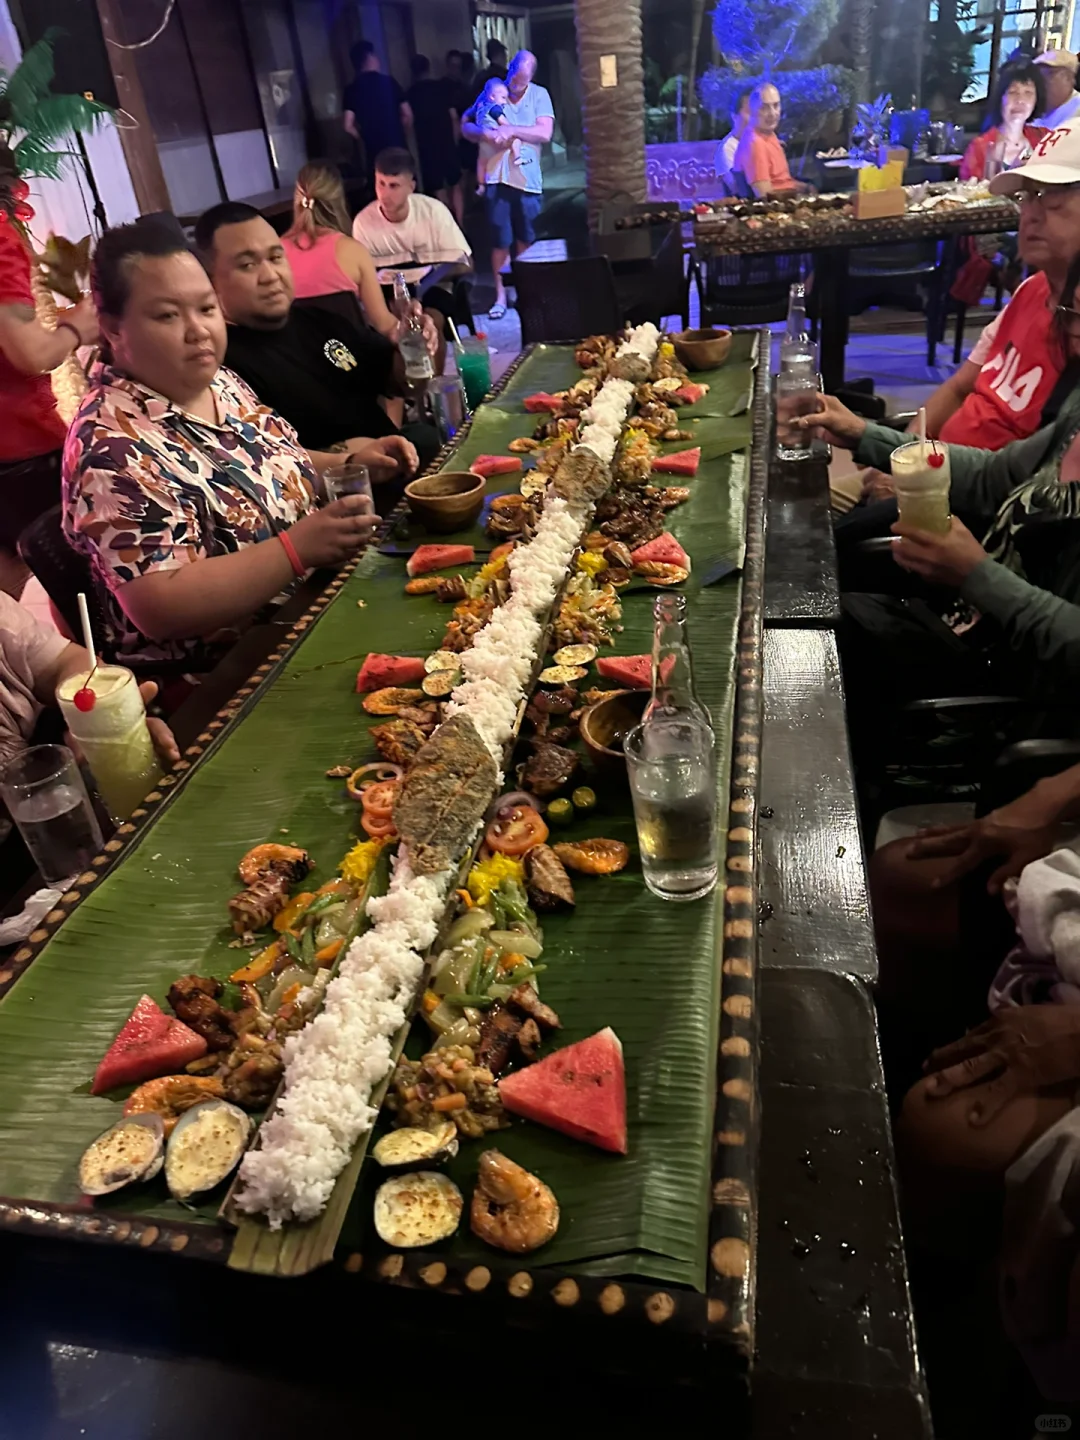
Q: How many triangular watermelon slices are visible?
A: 10